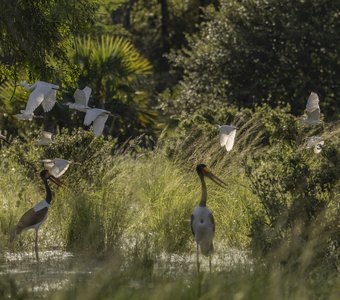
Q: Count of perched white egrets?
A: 0